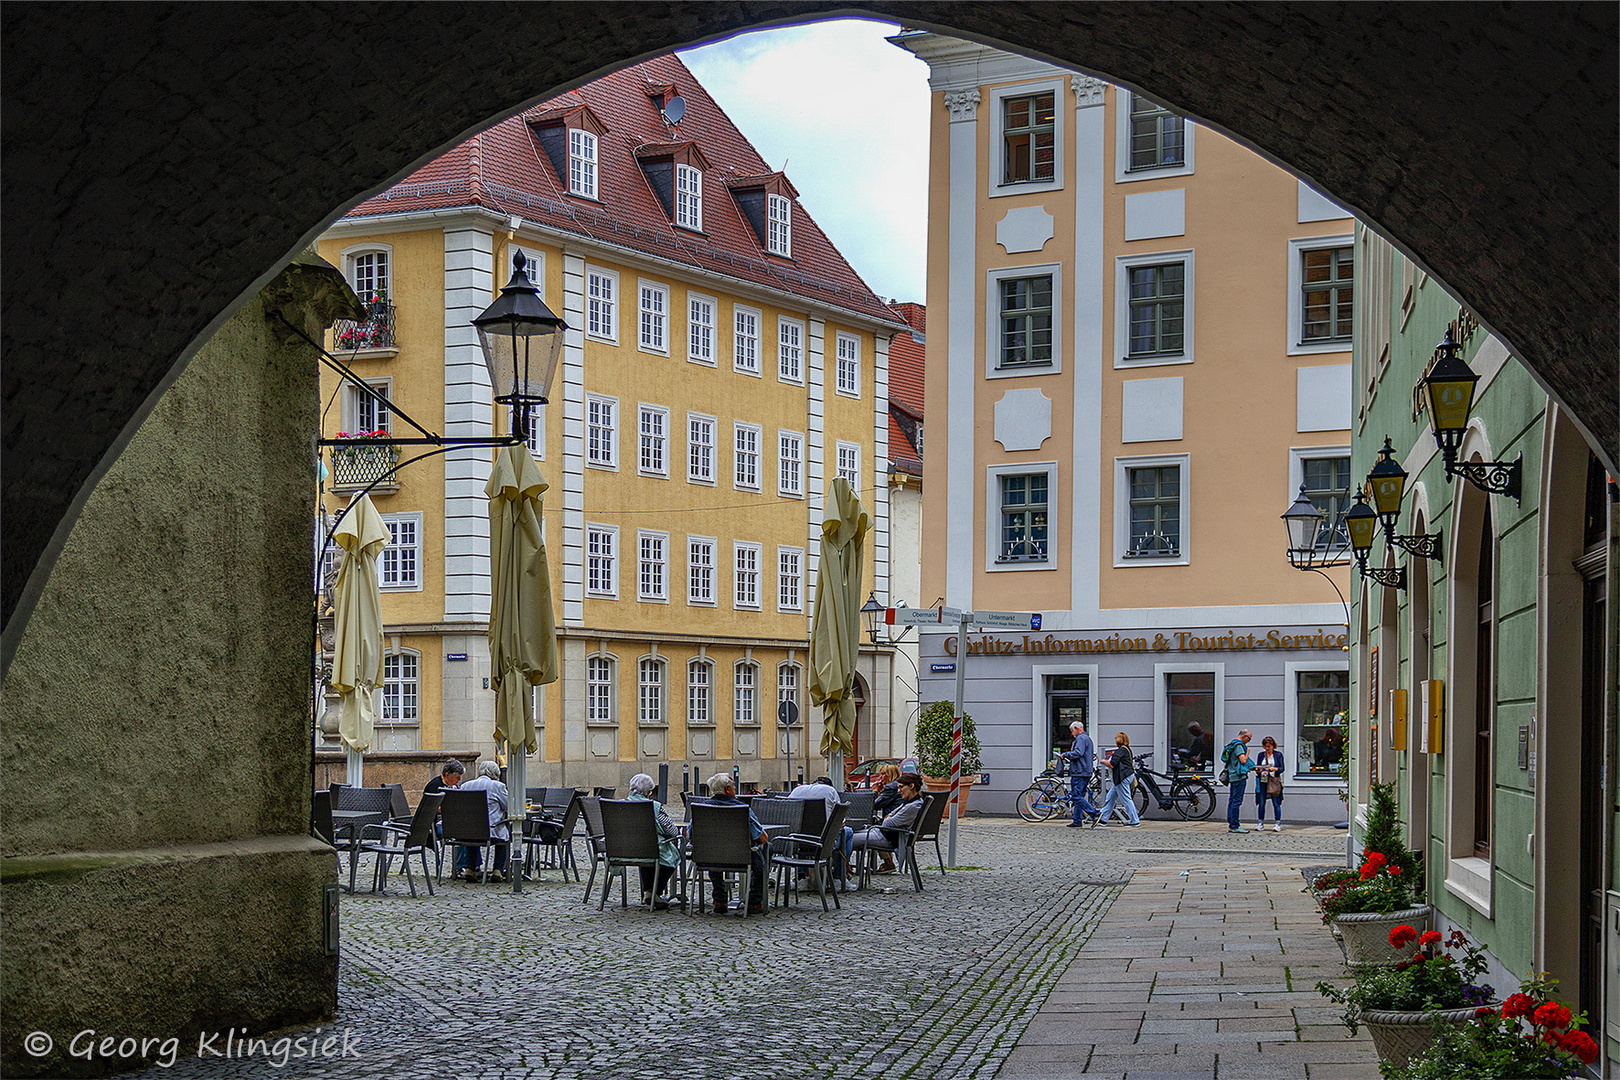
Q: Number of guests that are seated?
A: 7